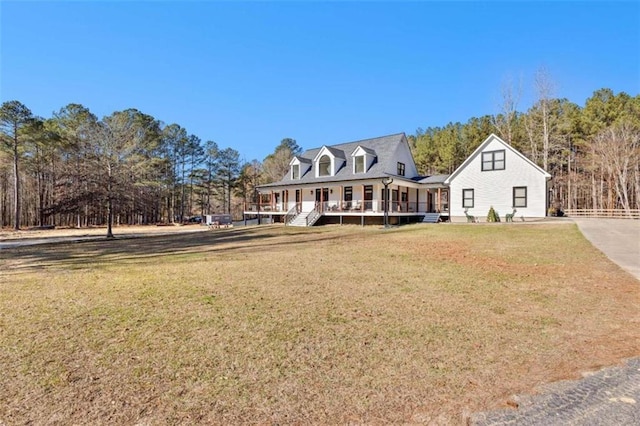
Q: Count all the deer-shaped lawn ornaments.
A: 2